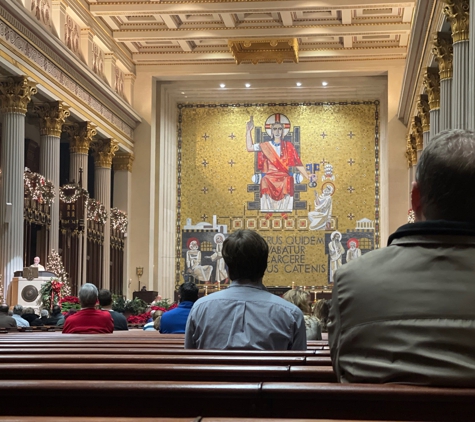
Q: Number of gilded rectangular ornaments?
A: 1